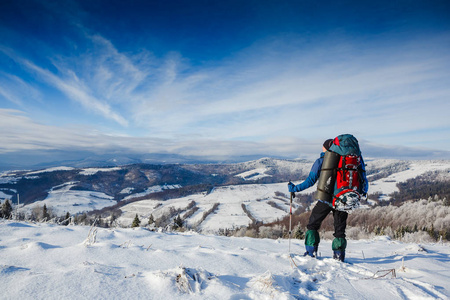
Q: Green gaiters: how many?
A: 2